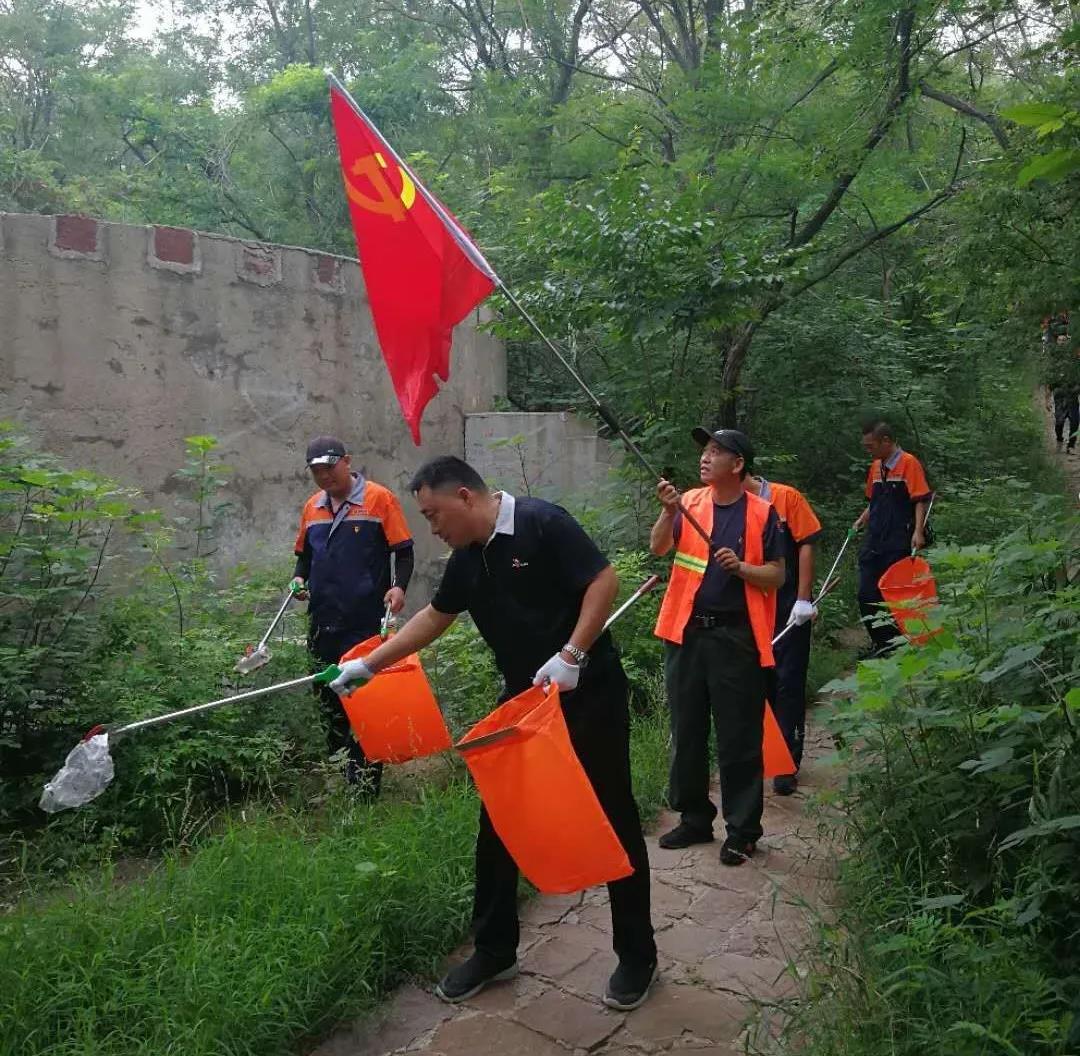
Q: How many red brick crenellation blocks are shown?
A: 4